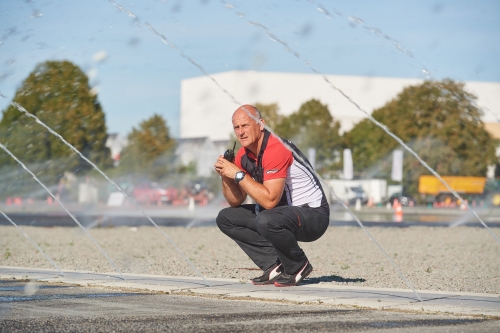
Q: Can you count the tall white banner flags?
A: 3